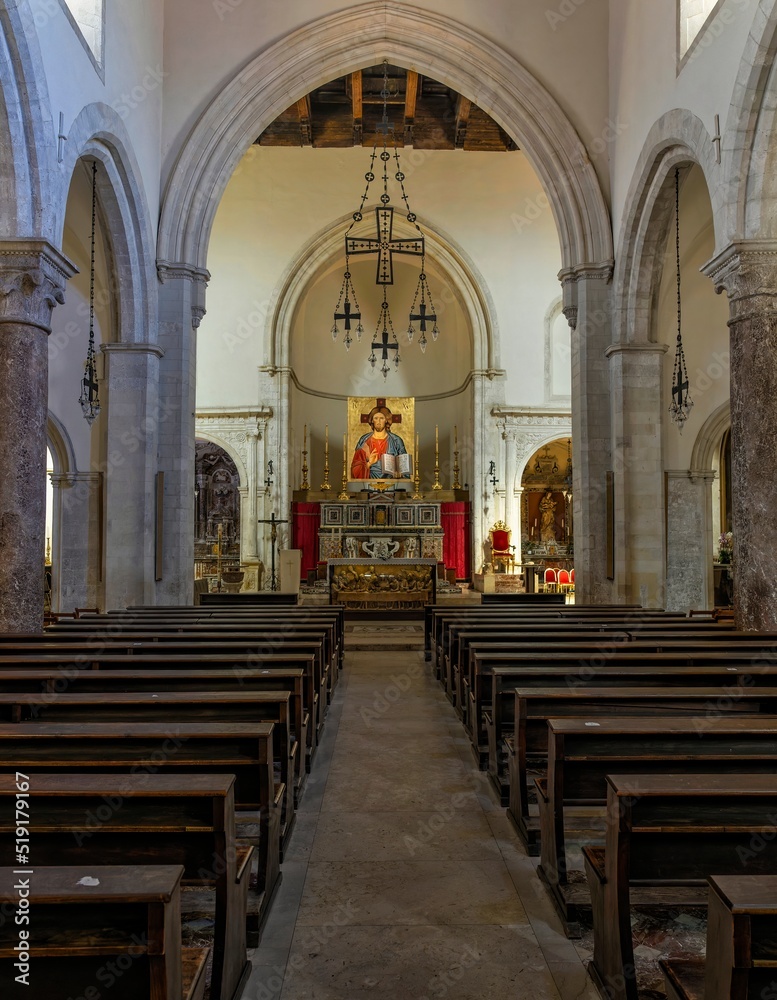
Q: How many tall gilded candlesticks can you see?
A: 6